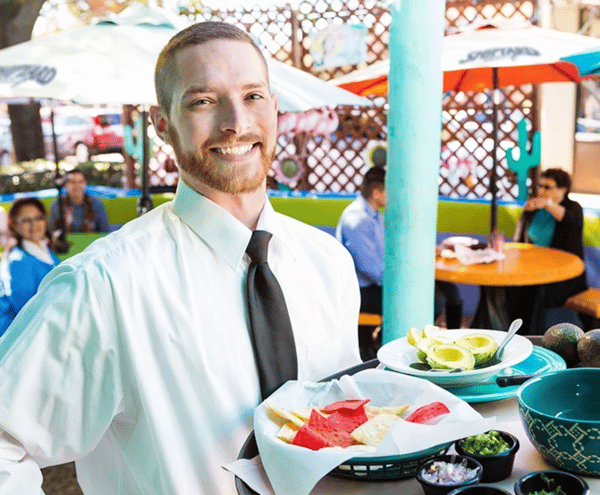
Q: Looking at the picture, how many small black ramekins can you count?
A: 4